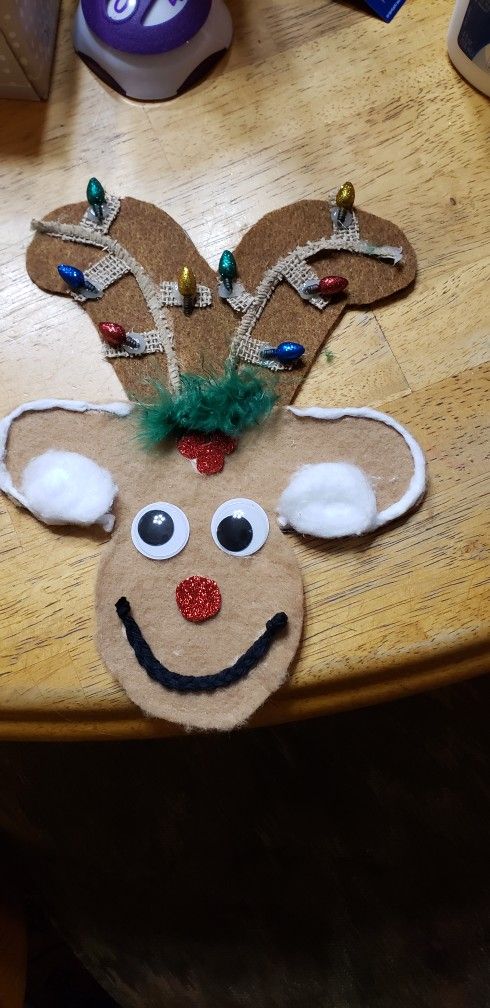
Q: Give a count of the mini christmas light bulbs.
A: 8